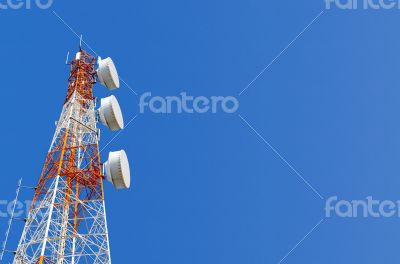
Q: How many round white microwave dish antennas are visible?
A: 3